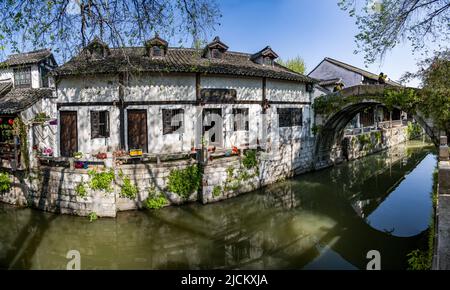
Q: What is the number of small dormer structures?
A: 4